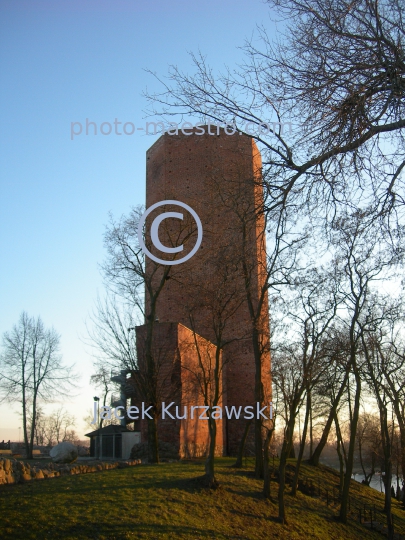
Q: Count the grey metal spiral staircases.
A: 1